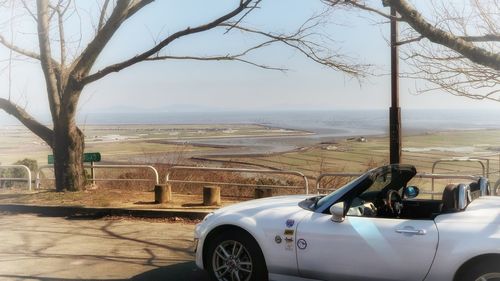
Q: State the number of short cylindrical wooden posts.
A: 3